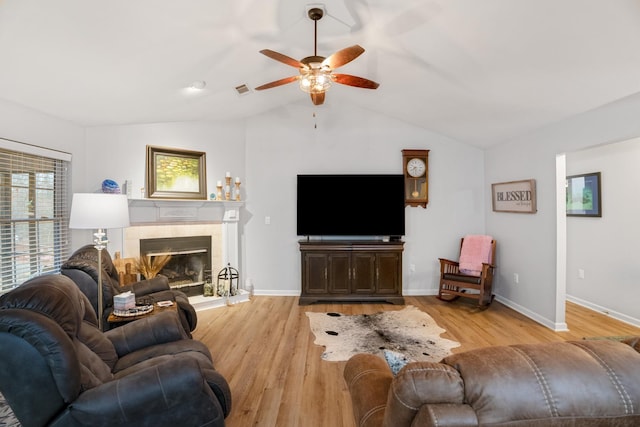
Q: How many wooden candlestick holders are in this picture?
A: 3